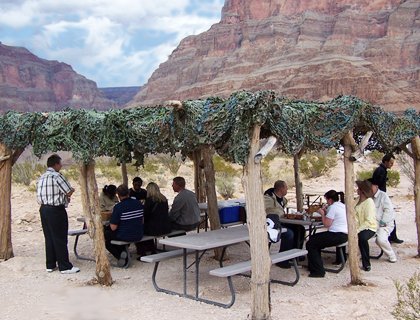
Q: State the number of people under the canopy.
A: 11